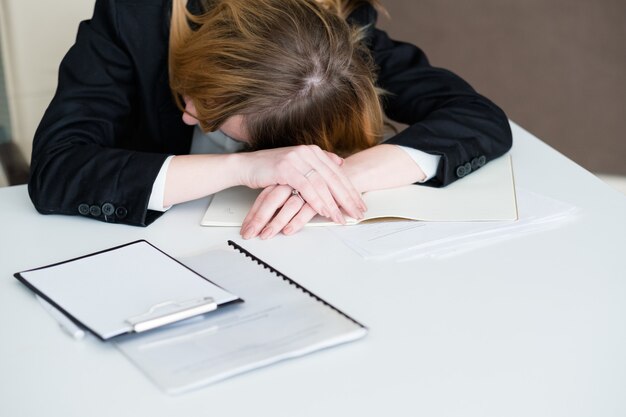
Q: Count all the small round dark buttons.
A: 8